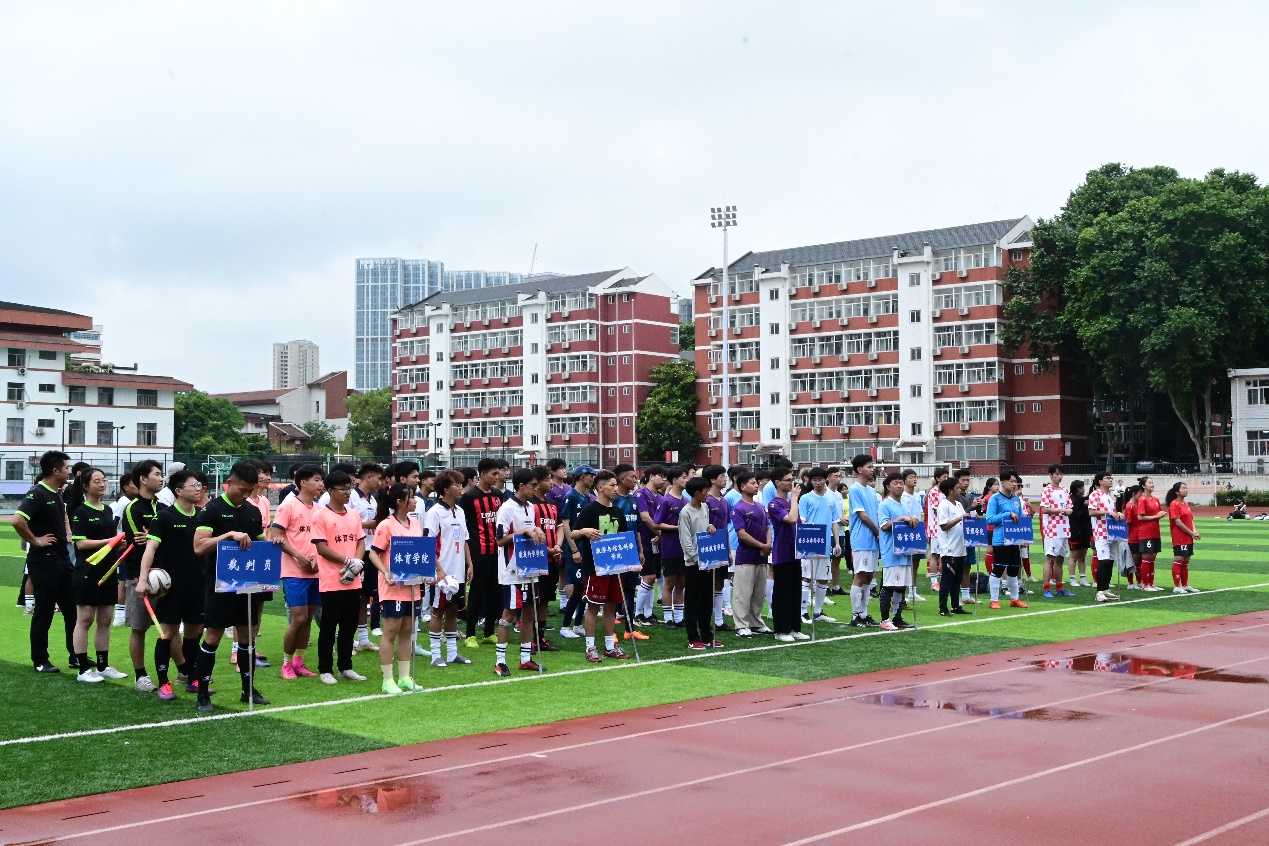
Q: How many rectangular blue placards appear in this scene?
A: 10